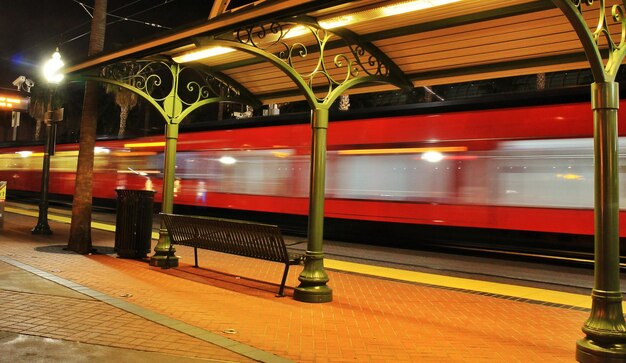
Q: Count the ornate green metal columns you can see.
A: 3